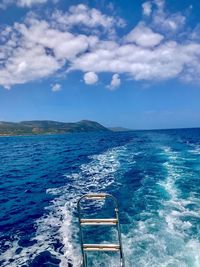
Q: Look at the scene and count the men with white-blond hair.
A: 0